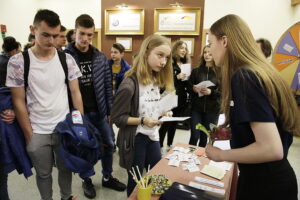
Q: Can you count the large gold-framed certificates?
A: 2